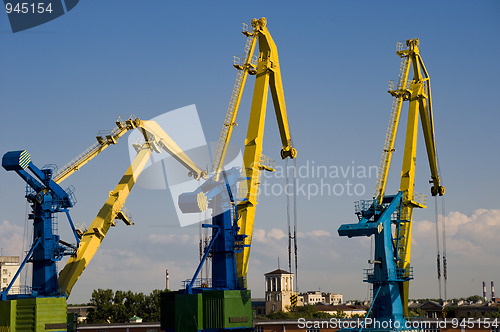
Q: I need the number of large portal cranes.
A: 3